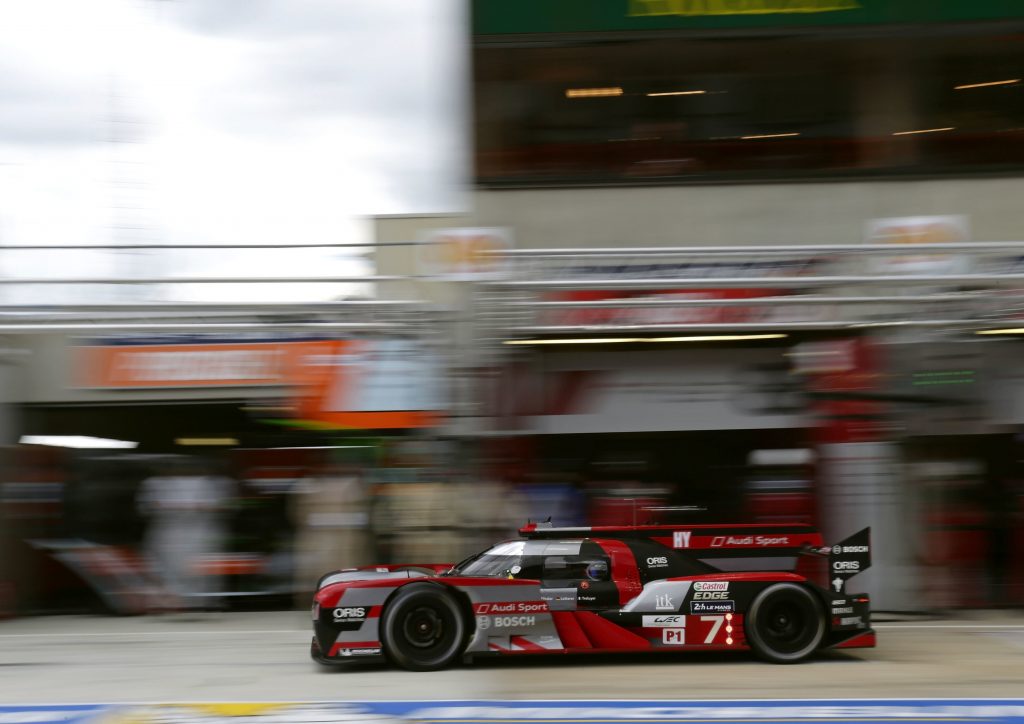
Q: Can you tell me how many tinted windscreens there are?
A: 1